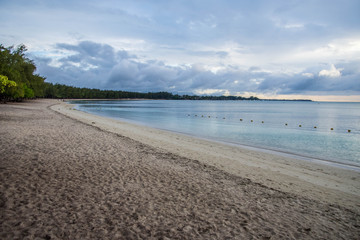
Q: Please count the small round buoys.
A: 14